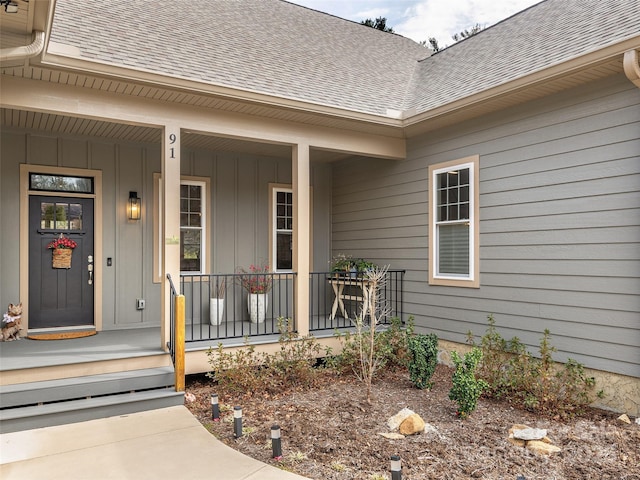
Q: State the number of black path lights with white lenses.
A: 4